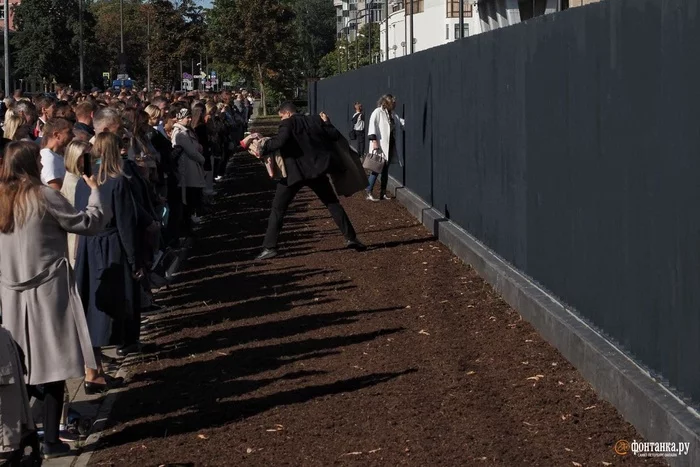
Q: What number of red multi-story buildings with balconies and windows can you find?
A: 1